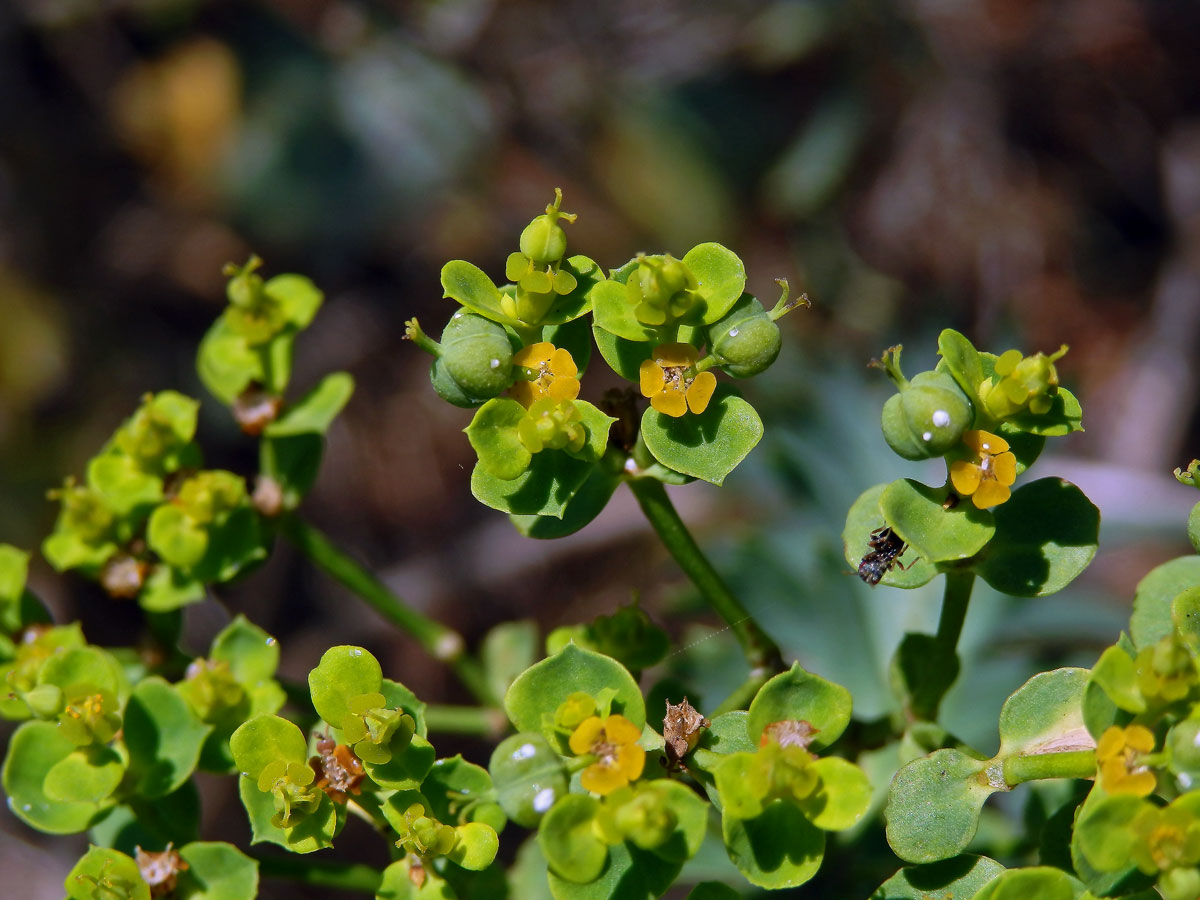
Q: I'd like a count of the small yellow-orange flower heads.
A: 5